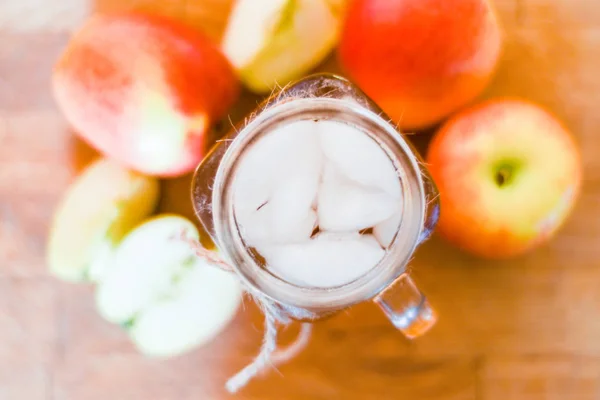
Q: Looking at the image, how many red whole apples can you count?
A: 3